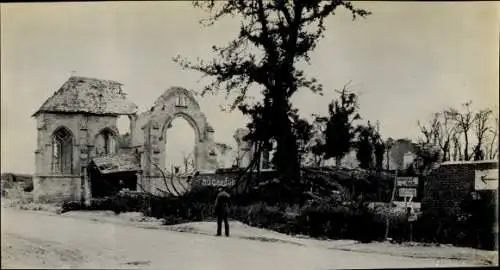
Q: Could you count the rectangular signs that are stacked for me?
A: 2